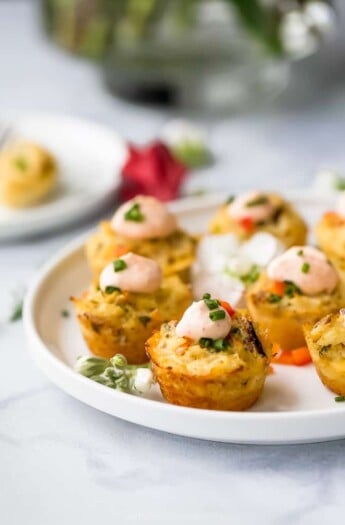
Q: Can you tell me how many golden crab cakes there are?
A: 8